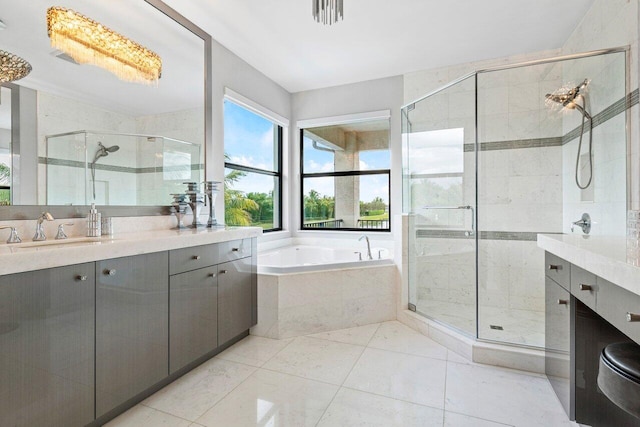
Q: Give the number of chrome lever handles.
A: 5